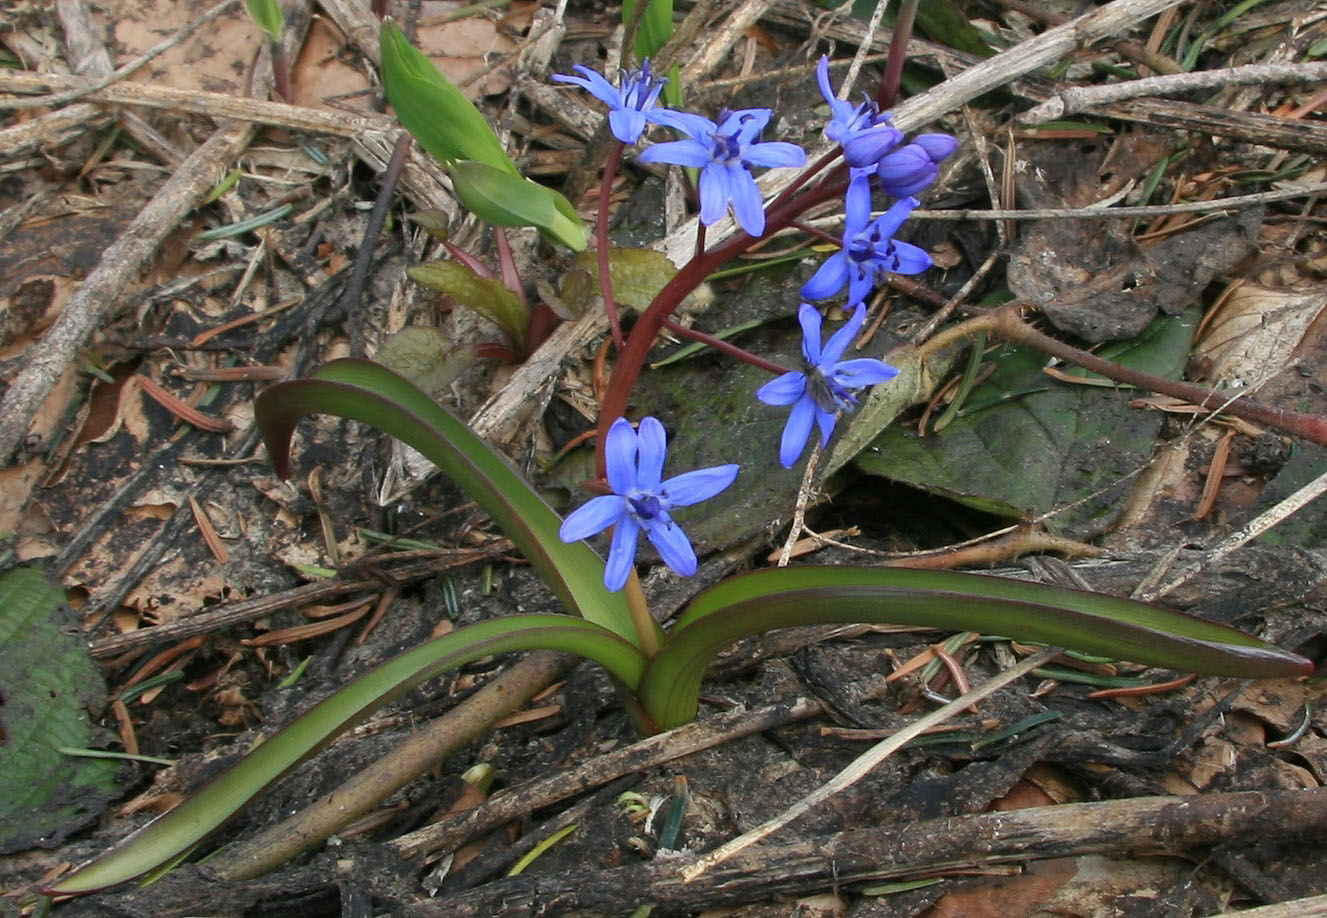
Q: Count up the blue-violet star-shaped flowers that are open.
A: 6